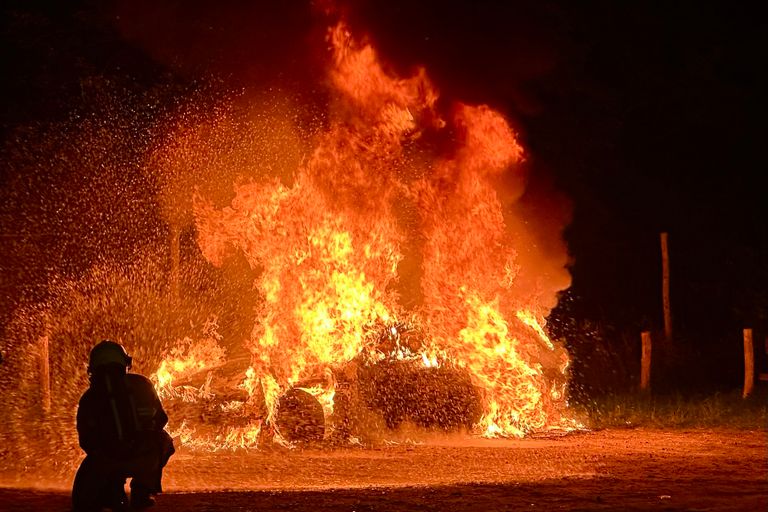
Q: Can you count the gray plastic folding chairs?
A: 0